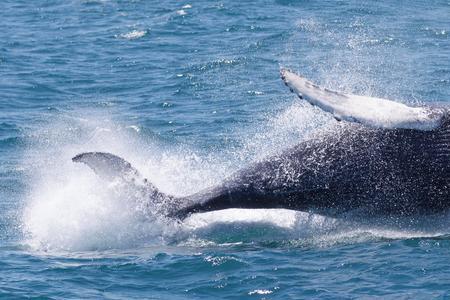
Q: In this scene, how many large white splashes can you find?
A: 1